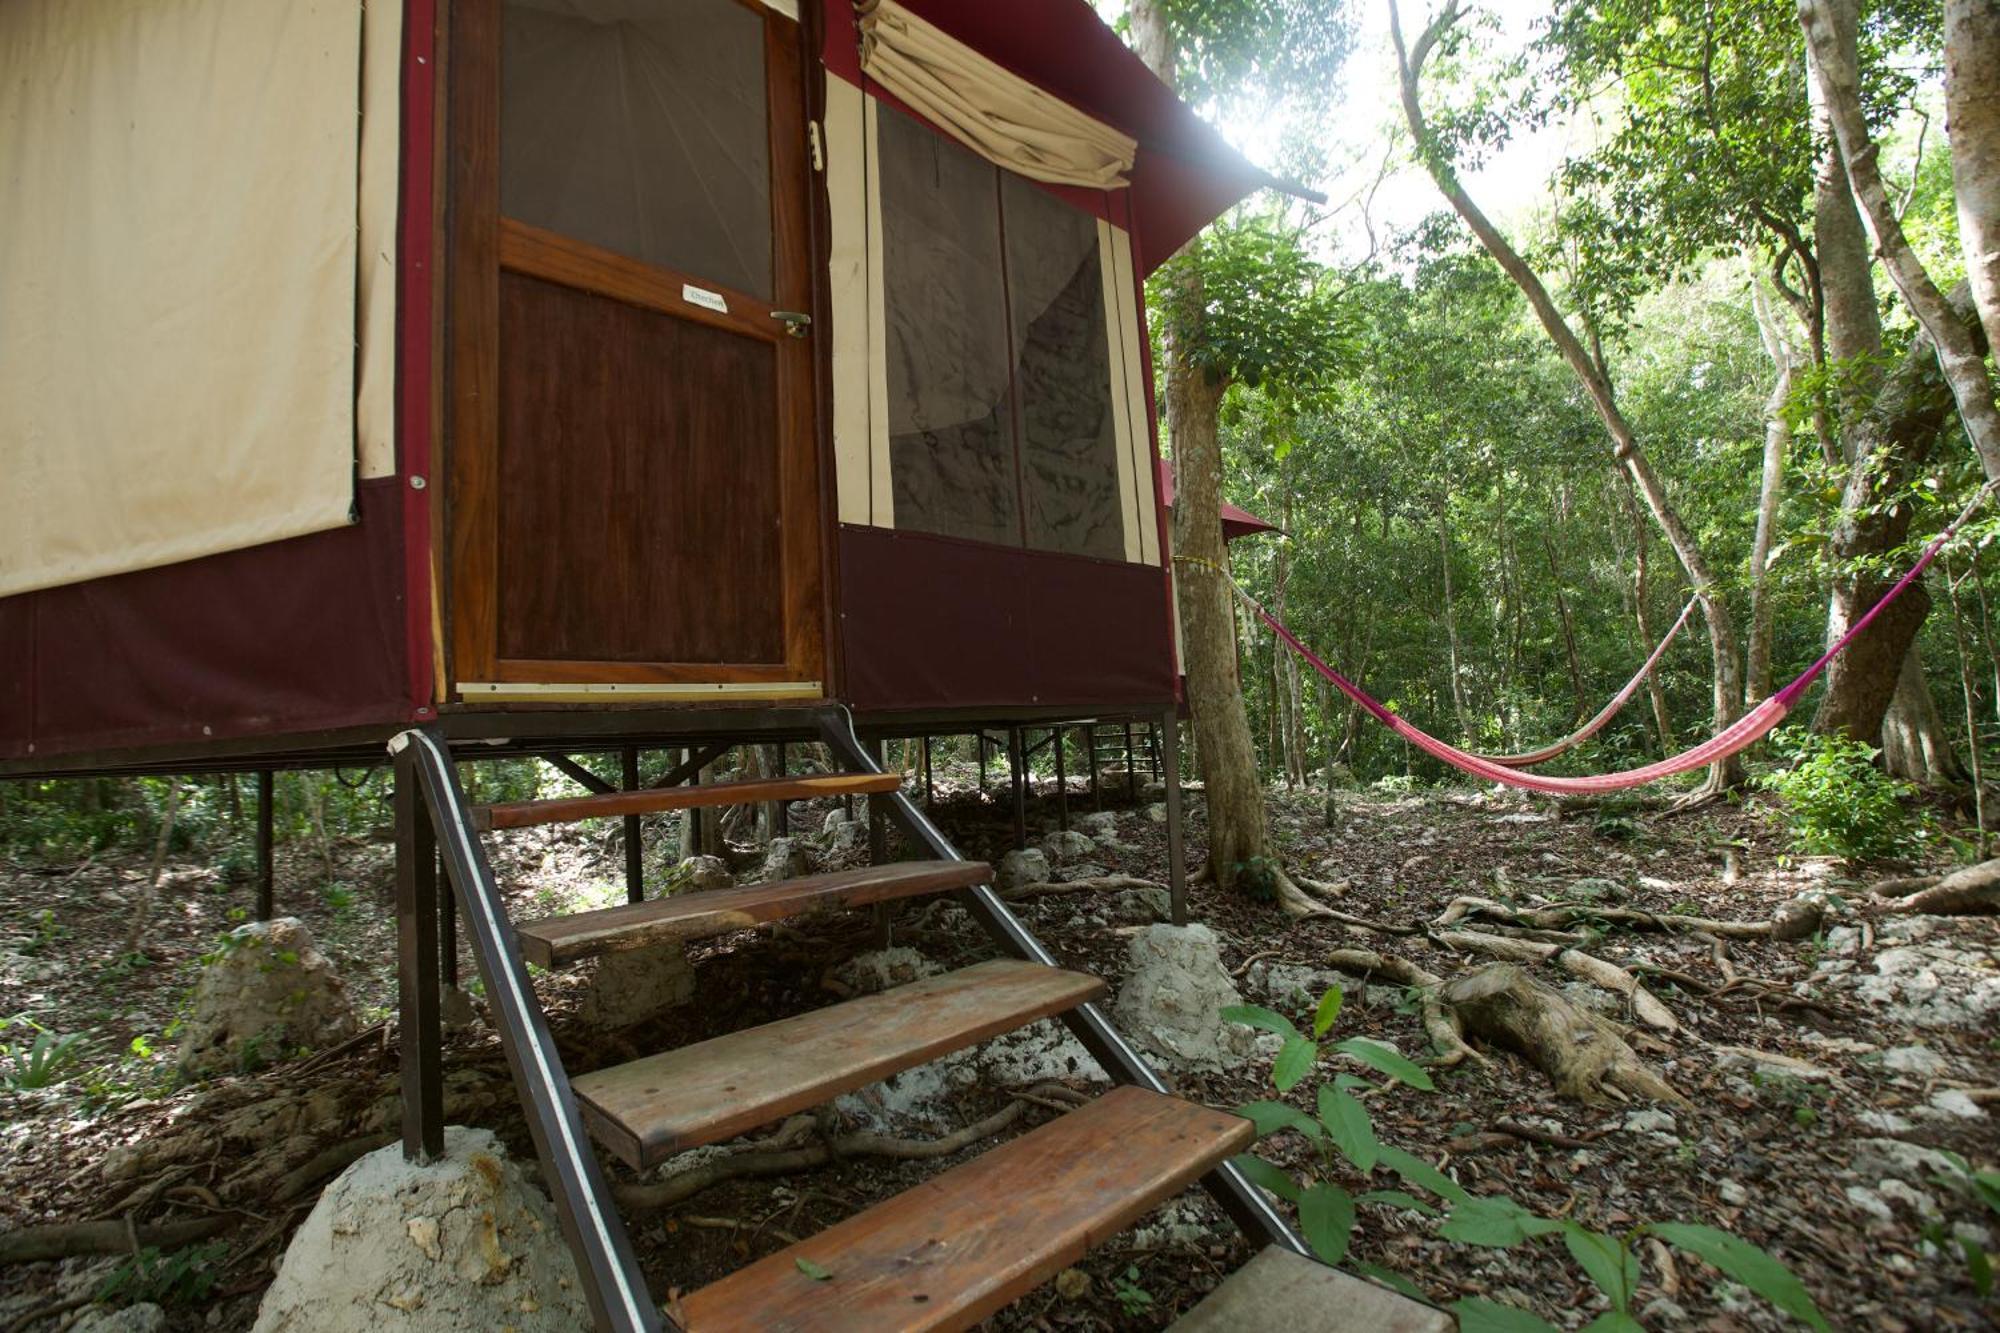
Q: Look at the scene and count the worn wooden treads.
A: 5